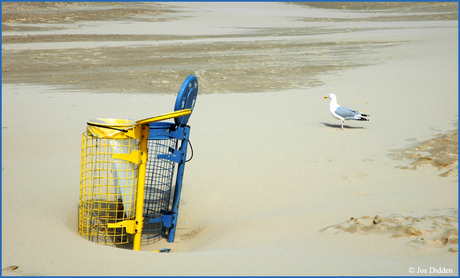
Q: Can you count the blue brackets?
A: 3